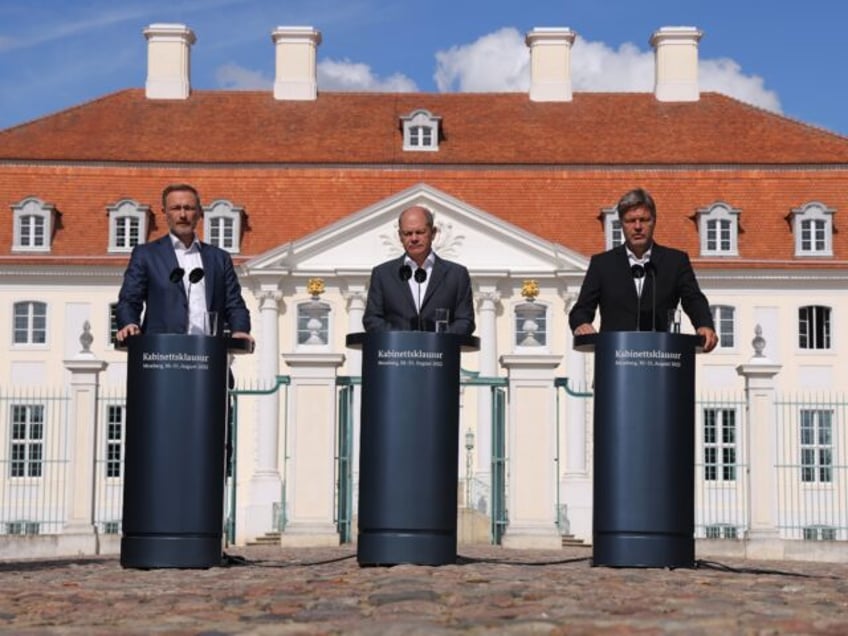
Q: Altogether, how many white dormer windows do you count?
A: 7